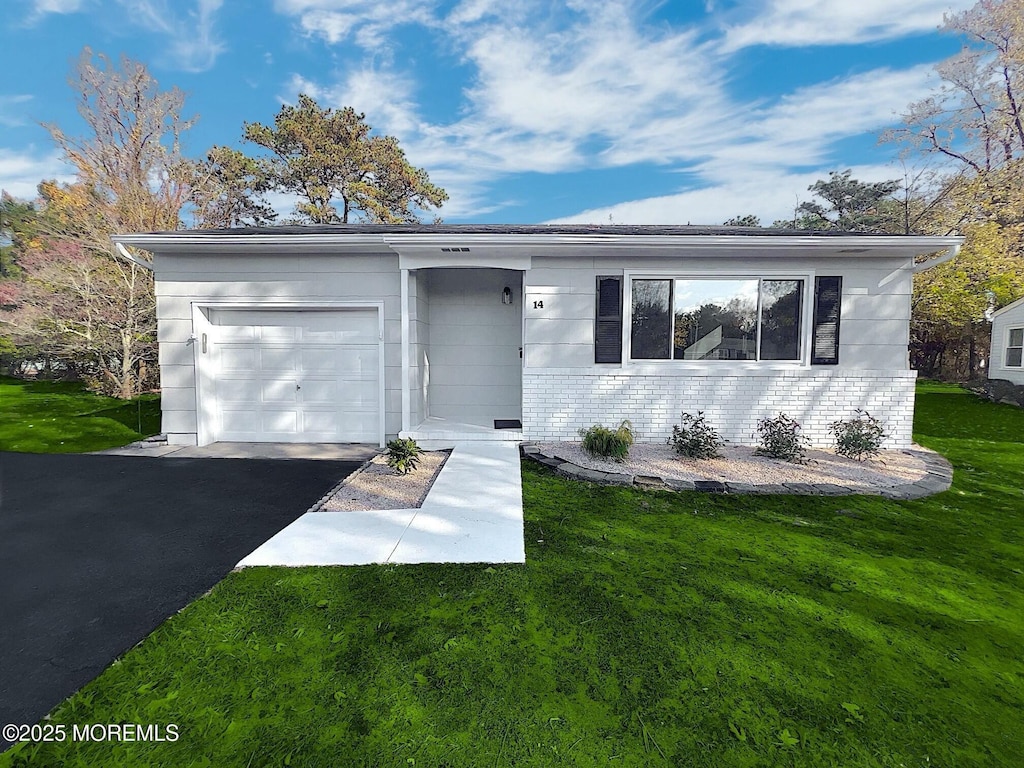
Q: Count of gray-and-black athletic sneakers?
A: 0